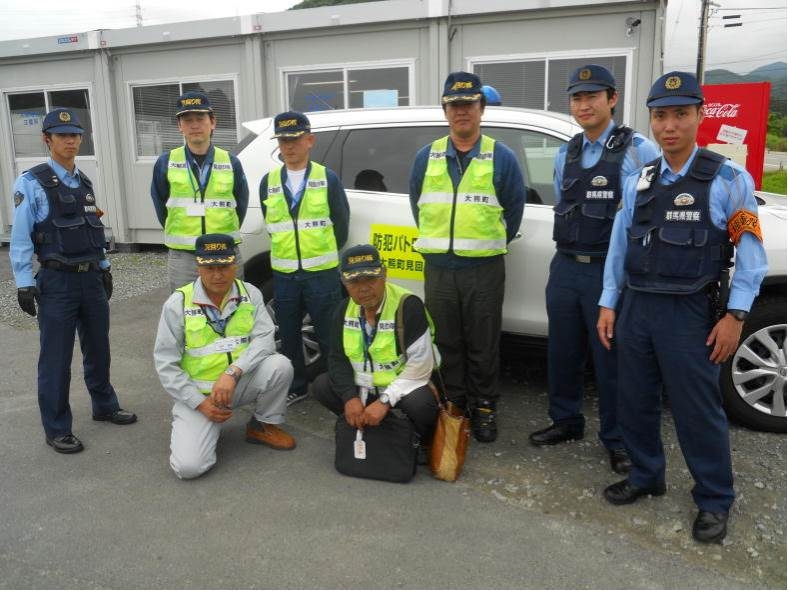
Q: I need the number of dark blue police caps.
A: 3